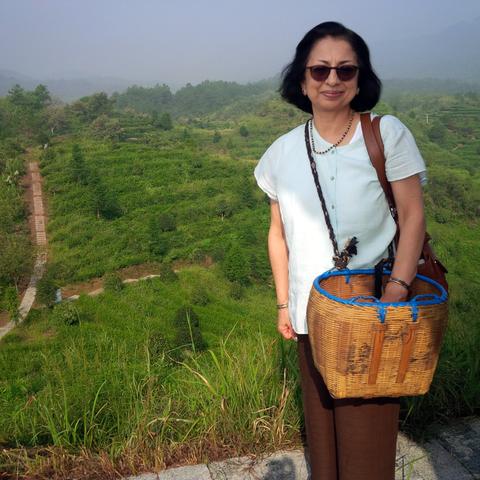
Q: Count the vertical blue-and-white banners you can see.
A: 0